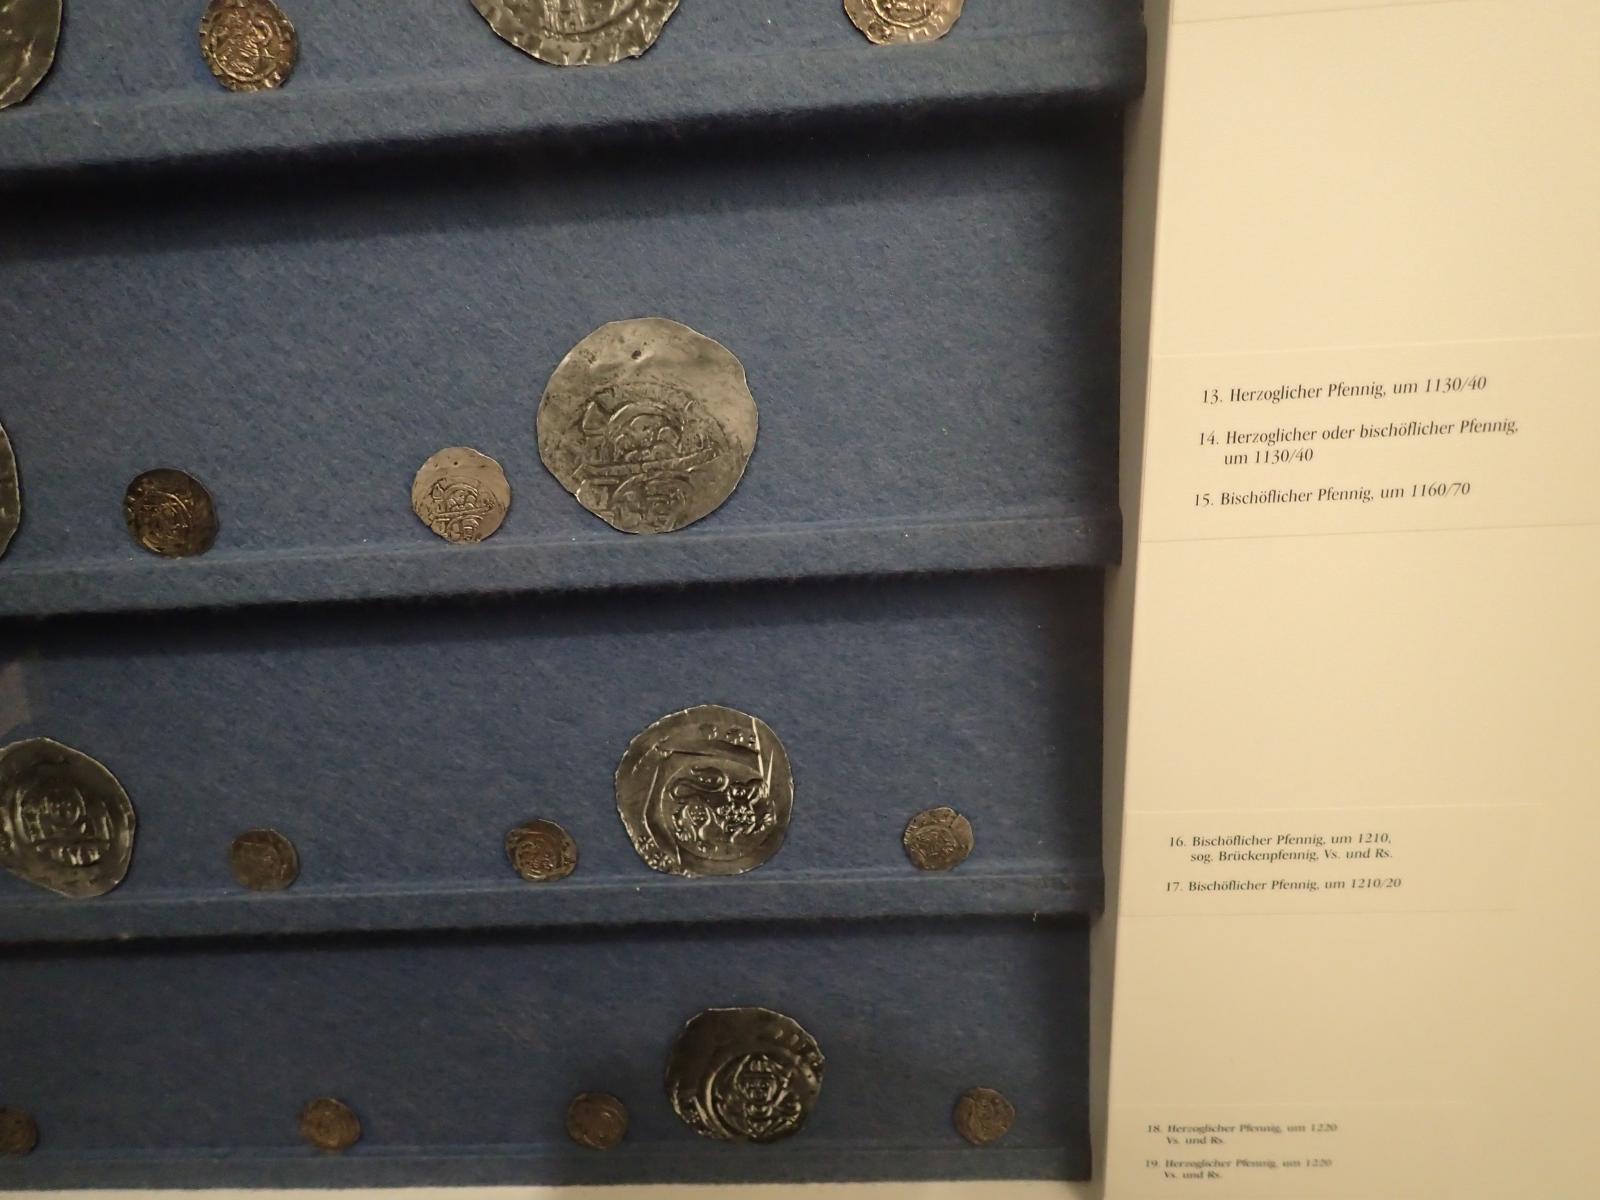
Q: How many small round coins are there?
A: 11